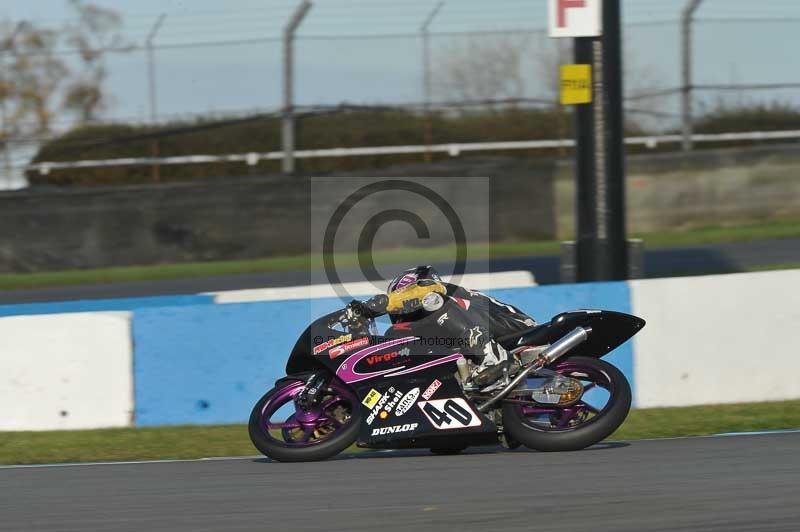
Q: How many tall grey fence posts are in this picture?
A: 4